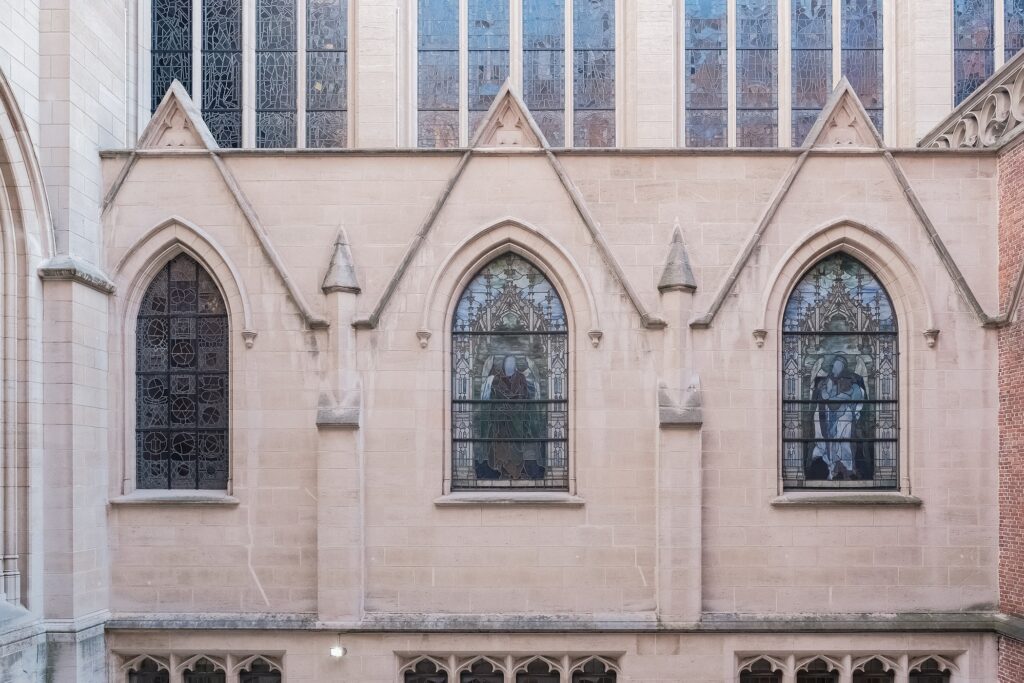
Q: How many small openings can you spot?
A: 11